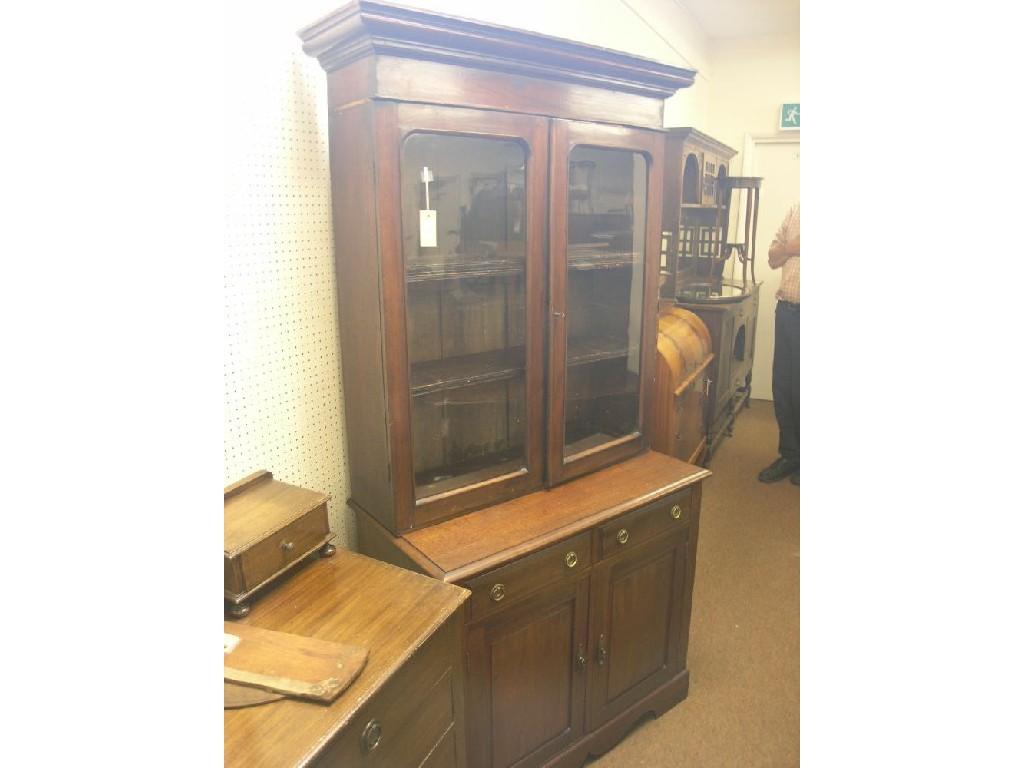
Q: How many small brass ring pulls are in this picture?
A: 4